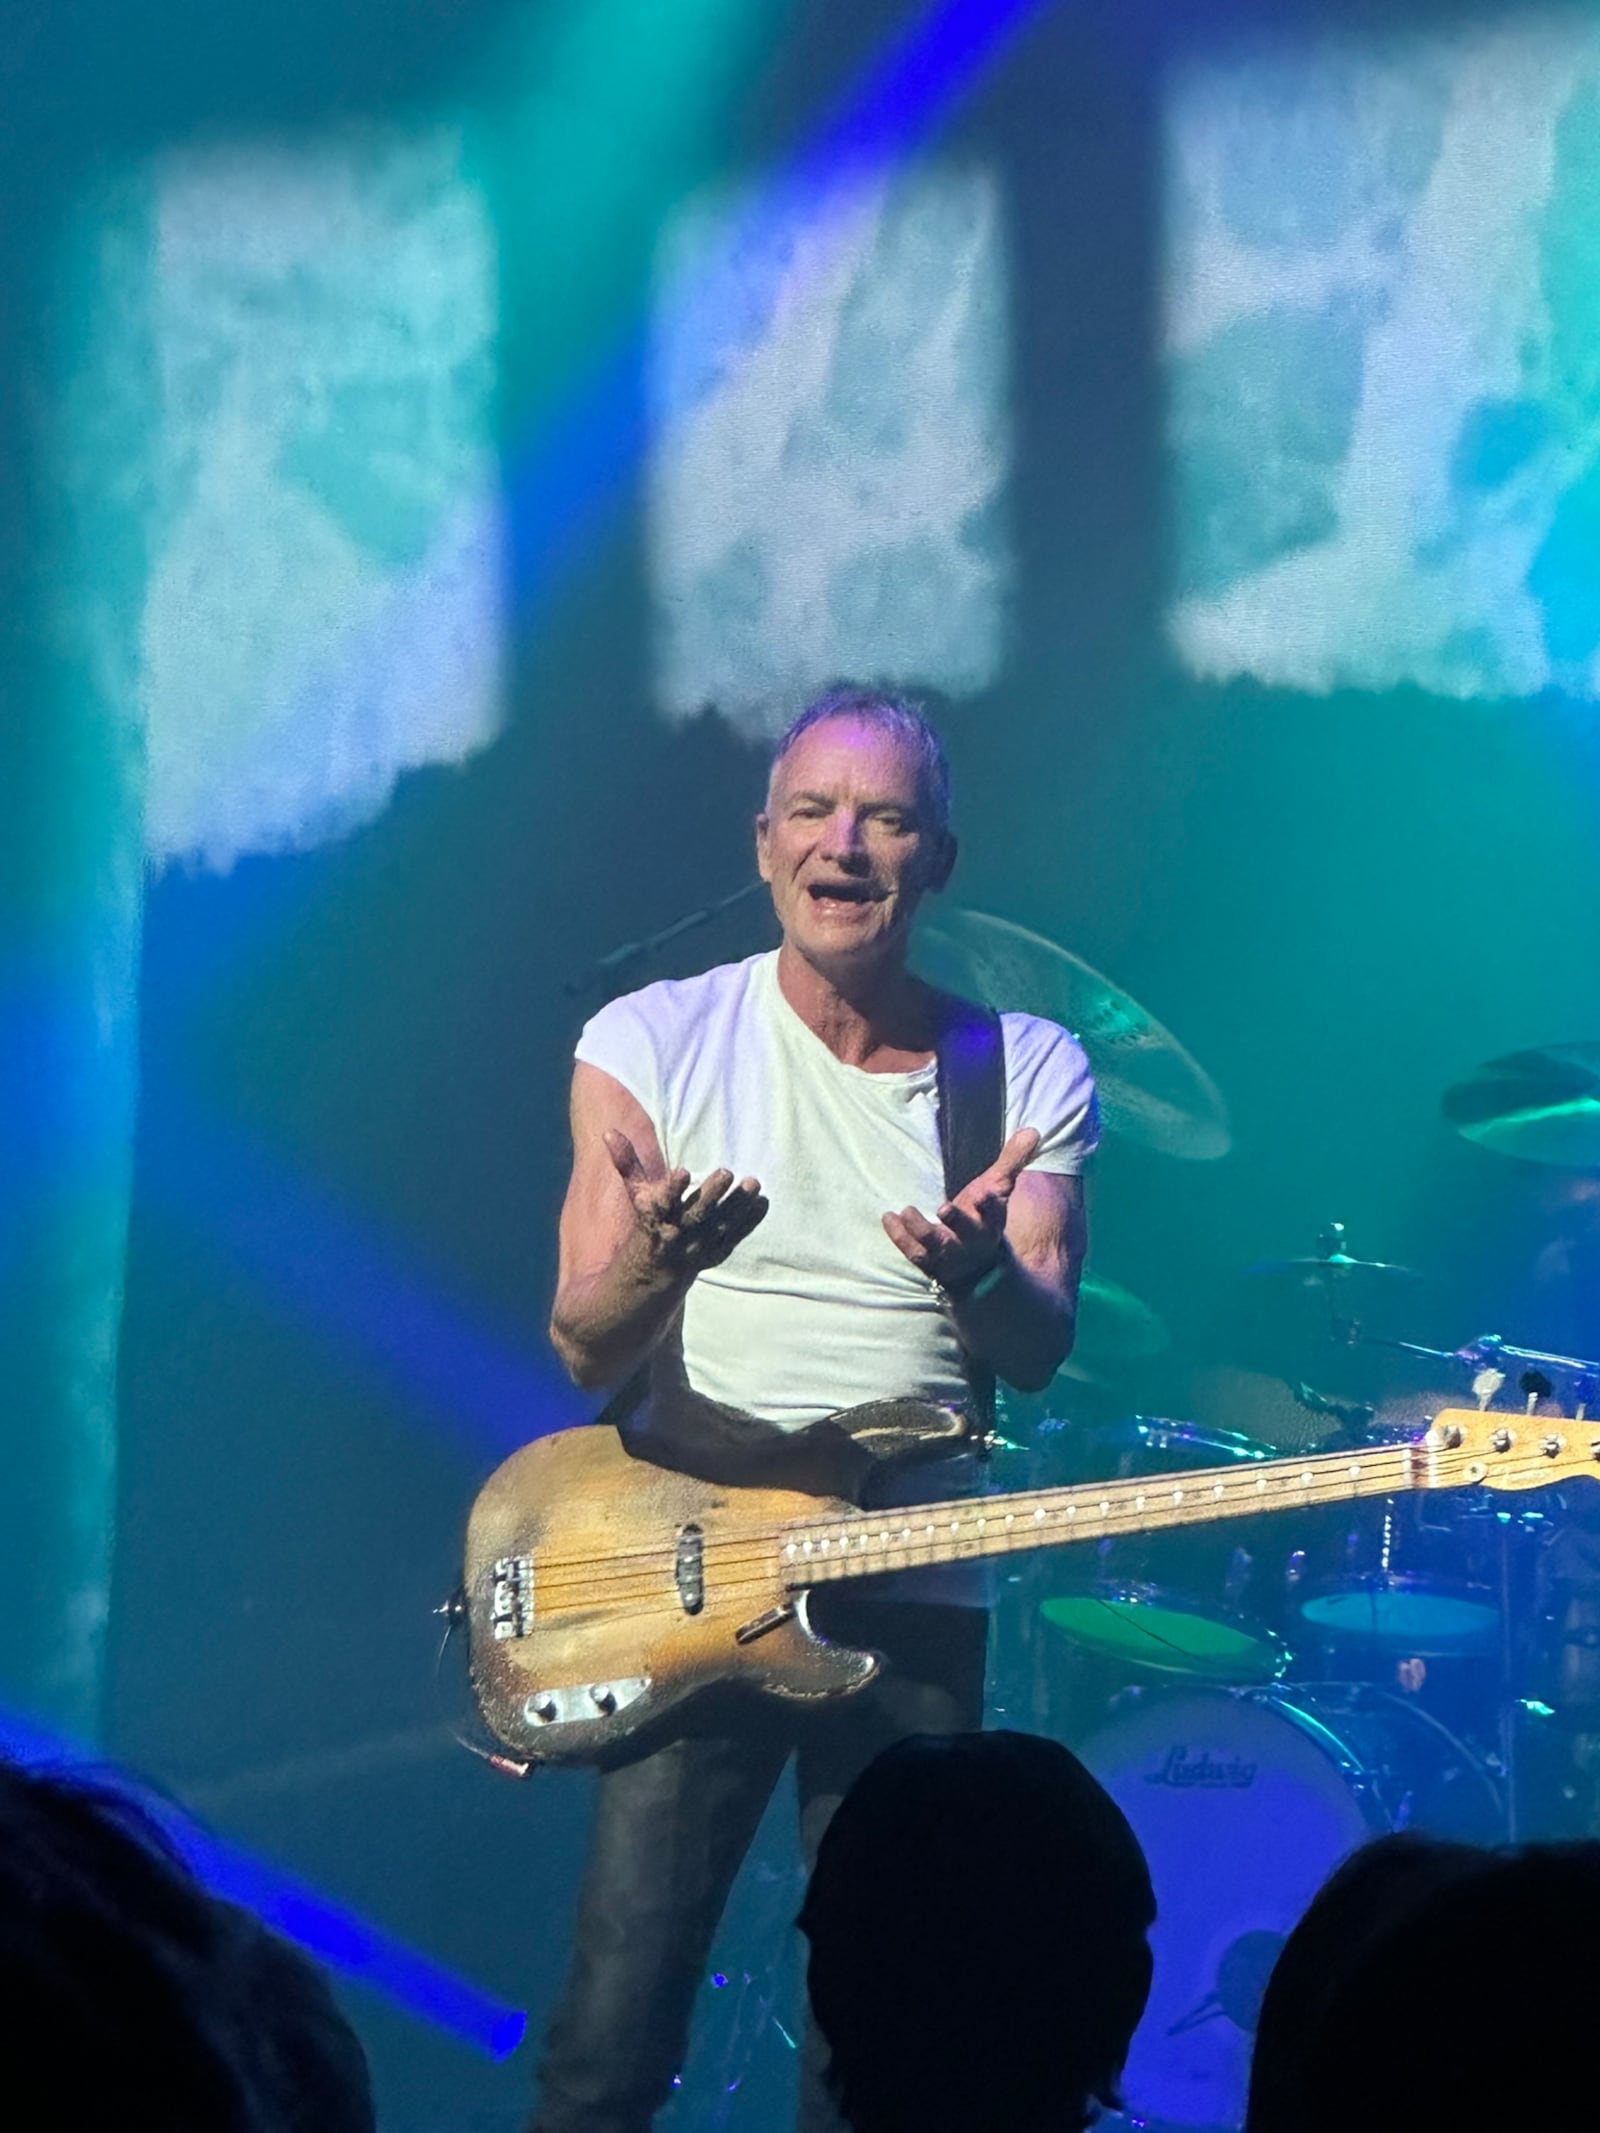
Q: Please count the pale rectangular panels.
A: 3